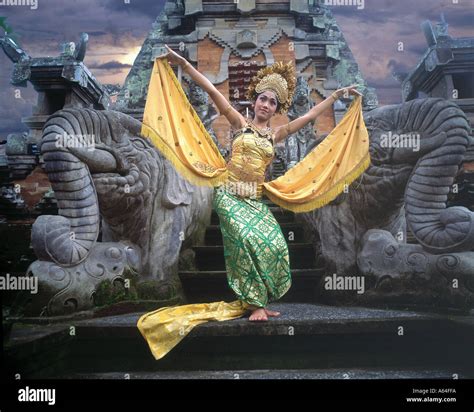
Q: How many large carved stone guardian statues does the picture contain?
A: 2